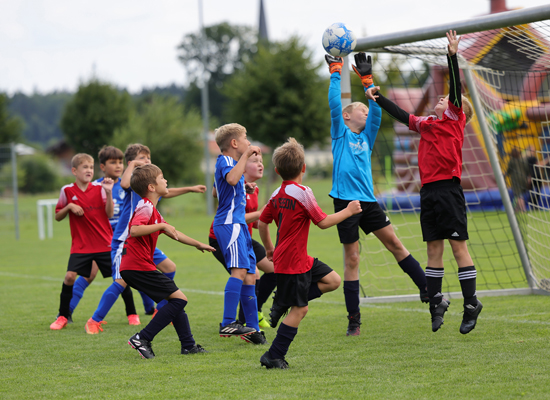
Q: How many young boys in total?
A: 9